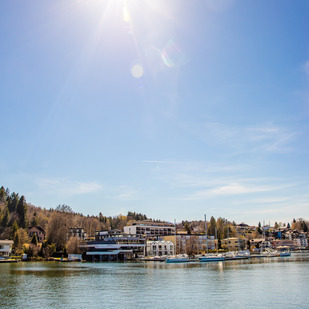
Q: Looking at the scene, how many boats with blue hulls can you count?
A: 3